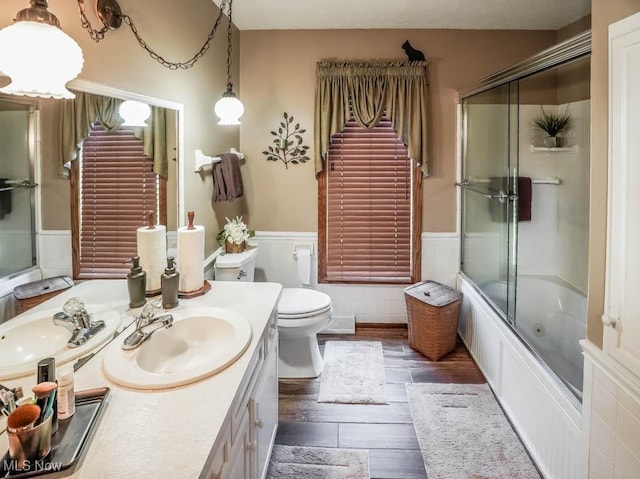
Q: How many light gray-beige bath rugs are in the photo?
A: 3